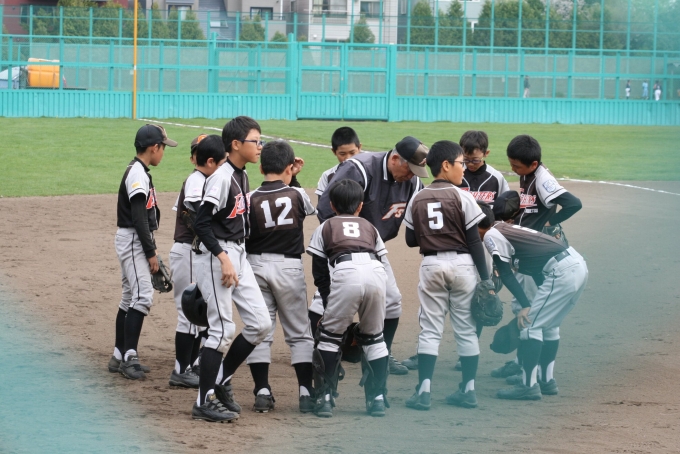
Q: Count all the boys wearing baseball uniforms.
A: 12